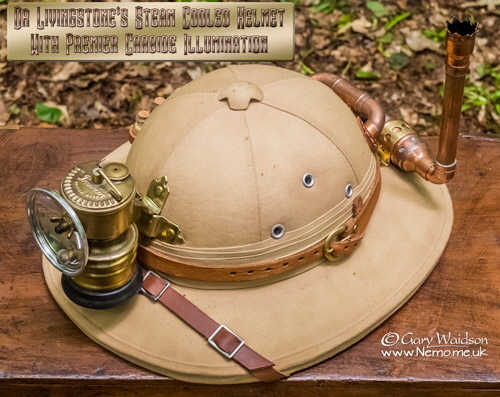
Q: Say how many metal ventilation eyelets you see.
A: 3